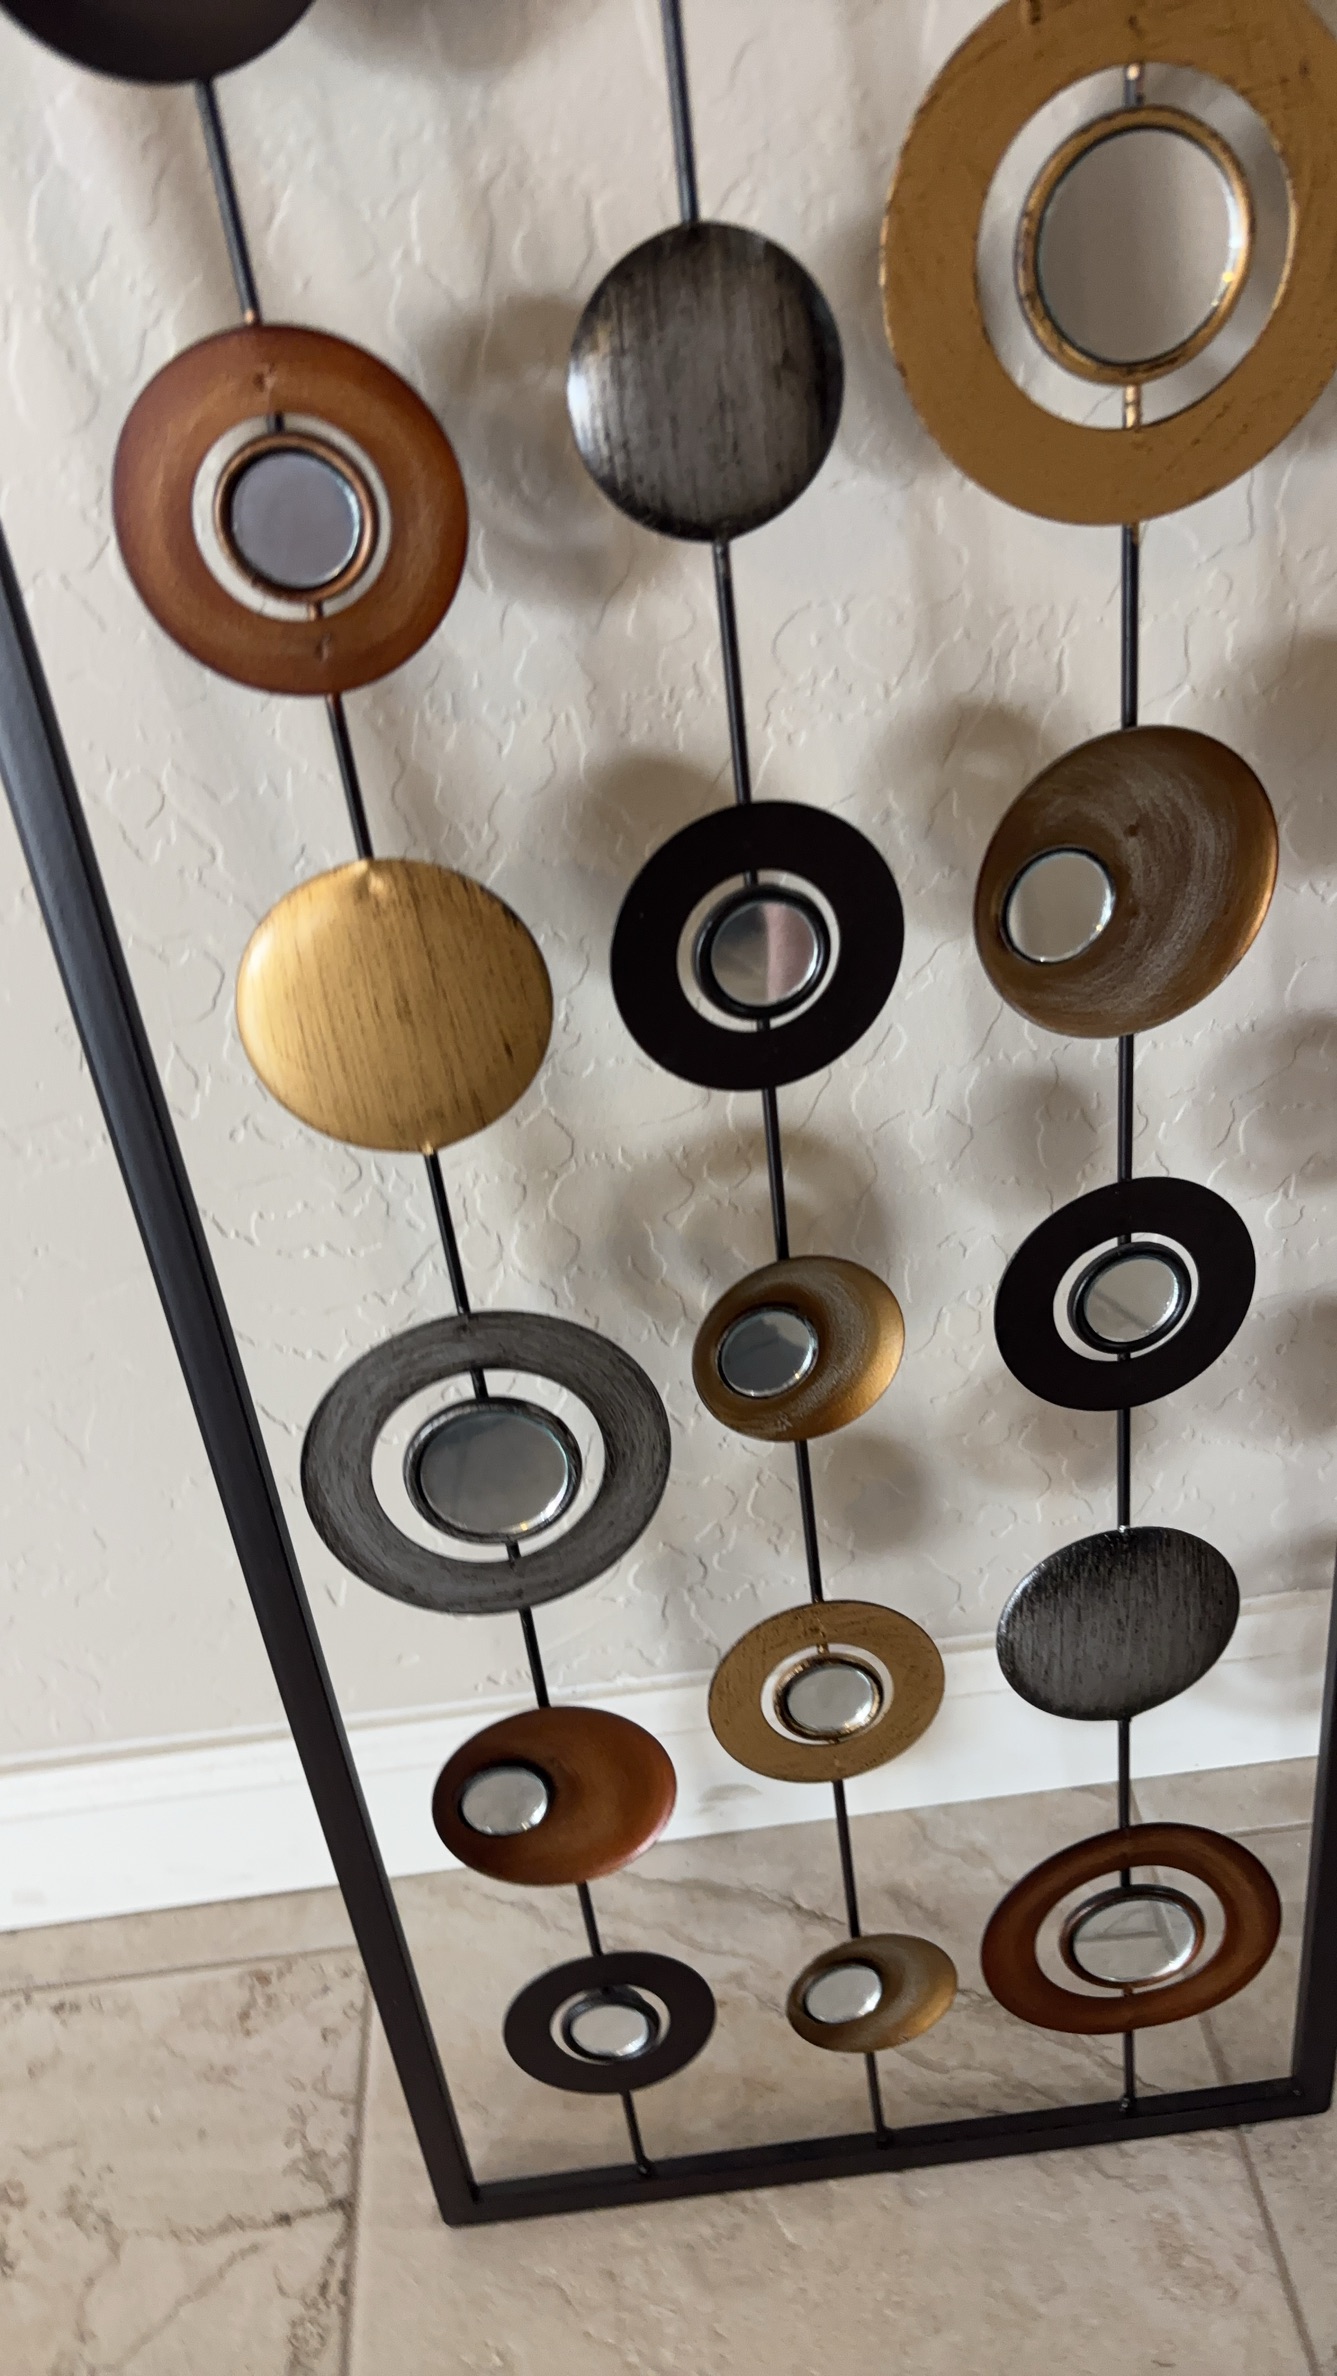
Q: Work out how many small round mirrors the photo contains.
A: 12